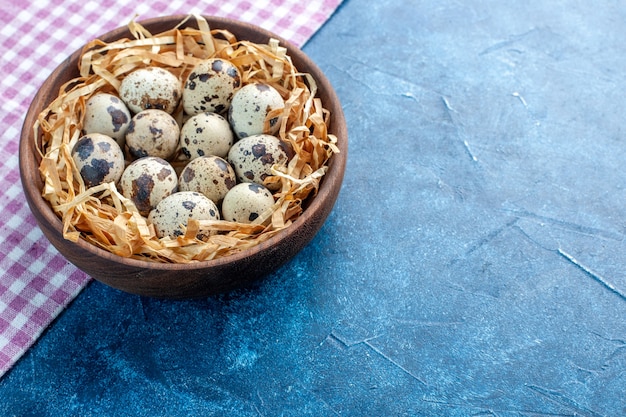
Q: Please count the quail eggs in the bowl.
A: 12